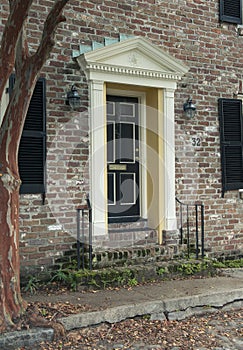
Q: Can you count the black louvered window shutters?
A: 3